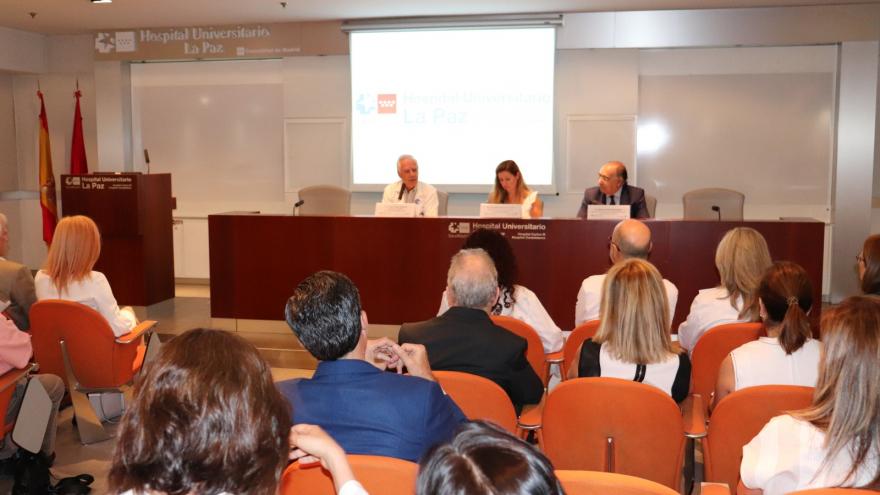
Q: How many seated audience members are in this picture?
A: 14